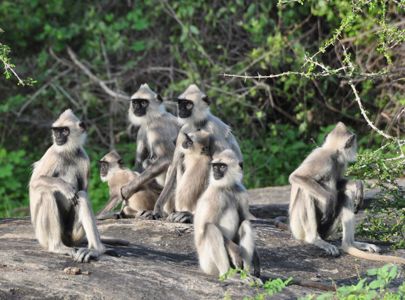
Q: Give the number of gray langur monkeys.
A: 7